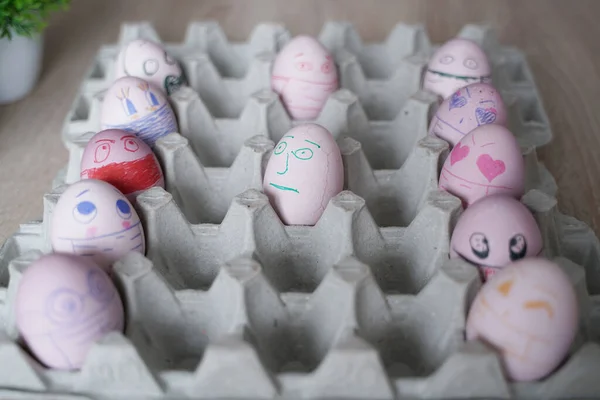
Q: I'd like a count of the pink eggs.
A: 12